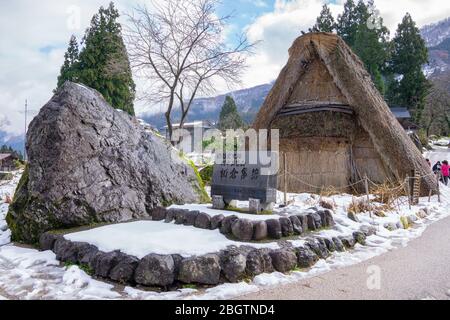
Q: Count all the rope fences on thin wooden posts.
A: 1